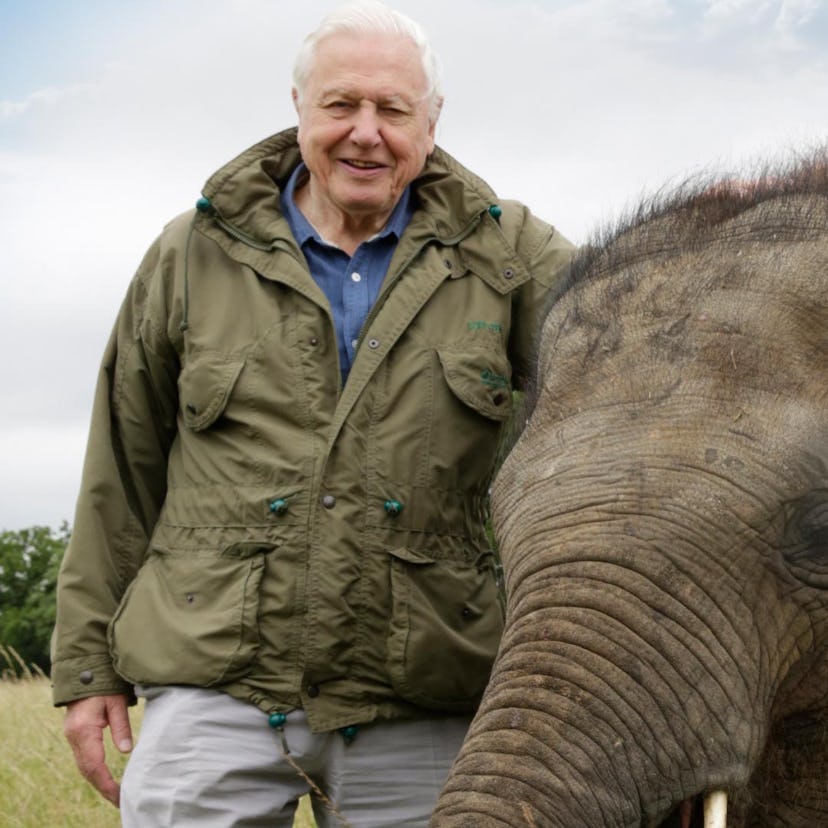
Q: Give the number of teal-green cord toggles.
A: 6